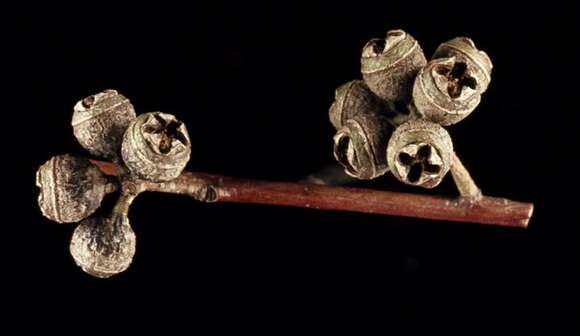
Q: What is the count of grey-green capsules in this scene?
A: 10